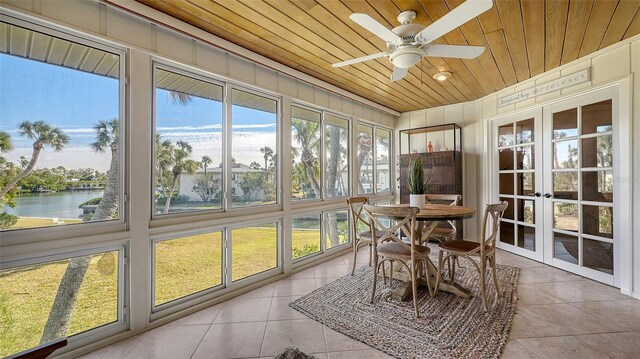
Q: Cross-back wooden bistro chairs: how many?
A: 4